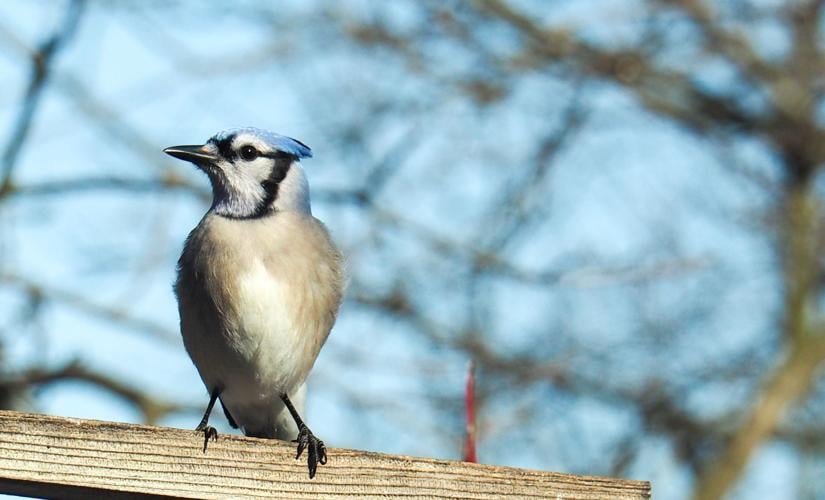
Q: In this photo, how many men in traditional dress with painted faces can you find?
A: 0